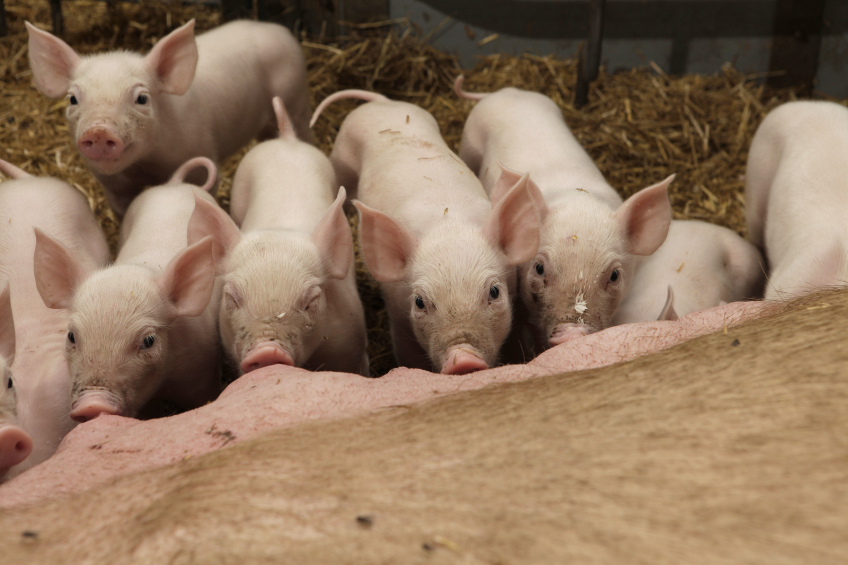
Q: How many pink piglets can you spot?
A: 9